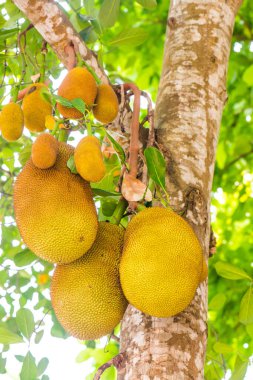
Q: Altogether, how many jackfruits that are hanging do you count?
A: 9